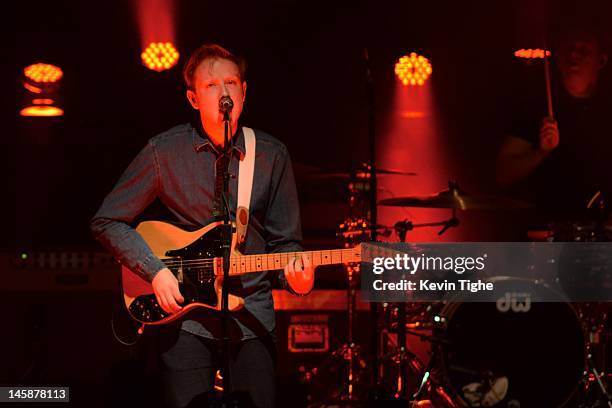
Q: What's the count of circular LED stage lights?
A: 4